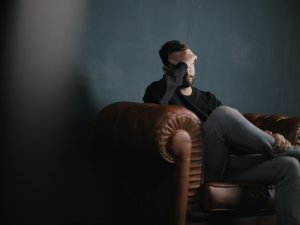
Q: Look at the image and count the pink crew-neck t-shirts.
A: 0